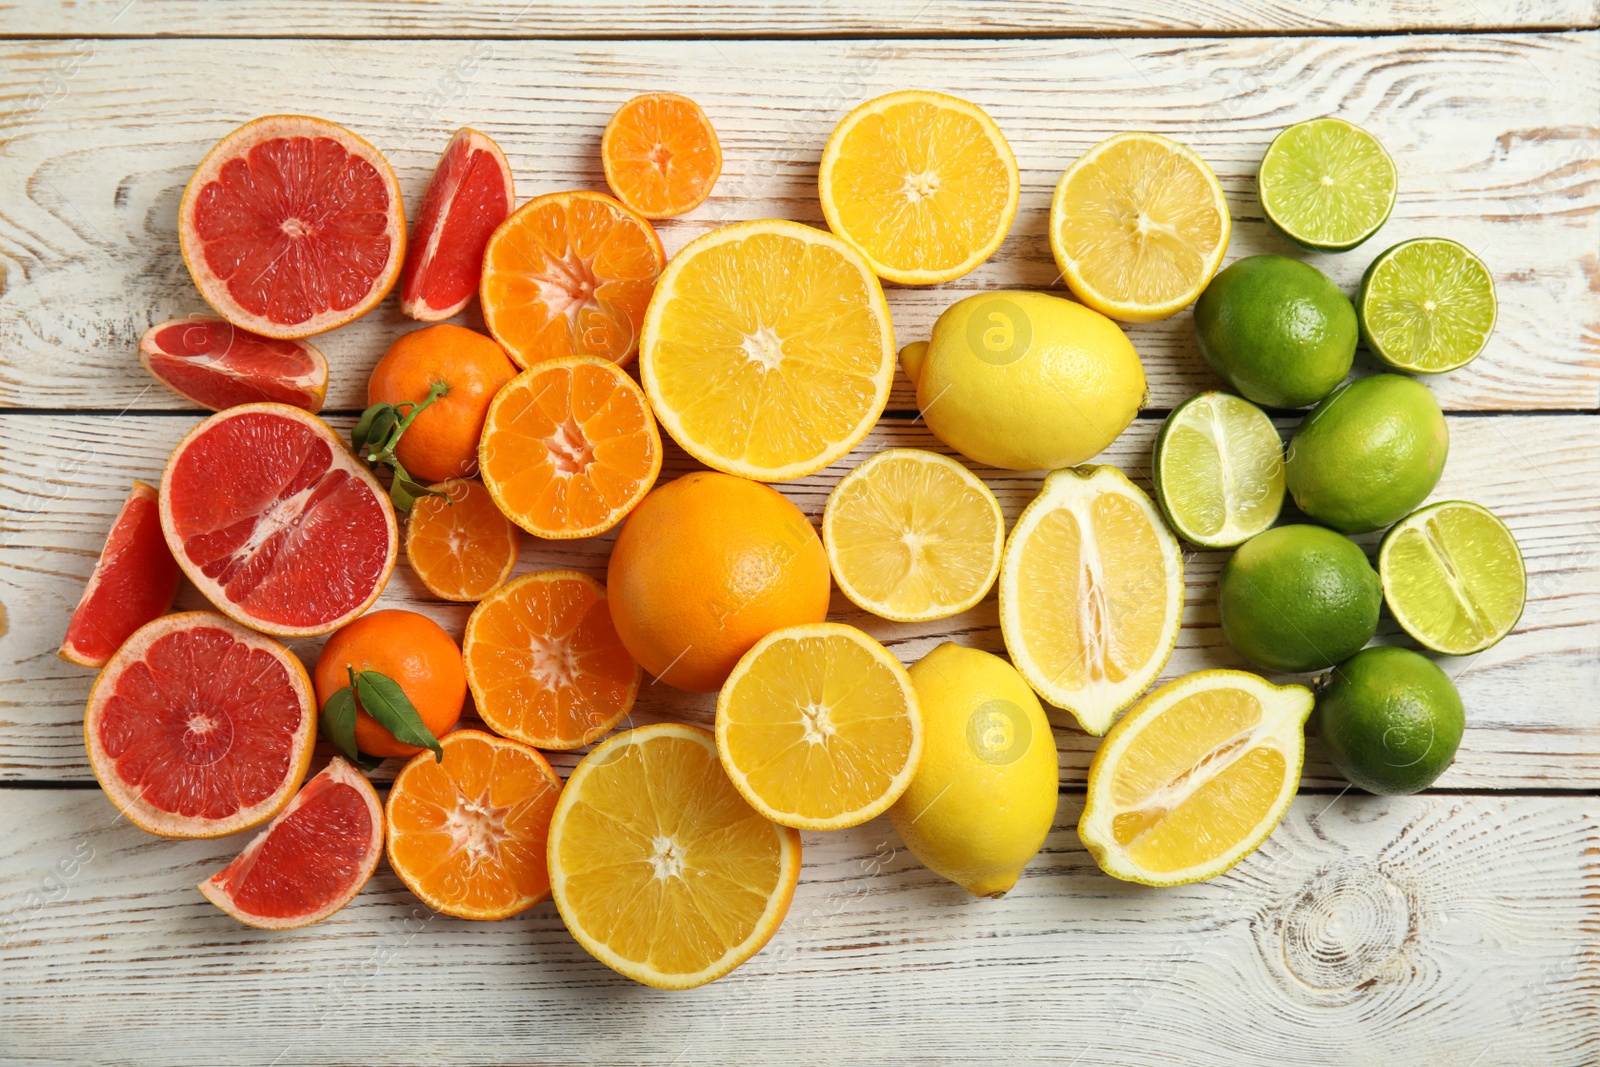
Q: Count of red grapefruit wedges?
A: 4